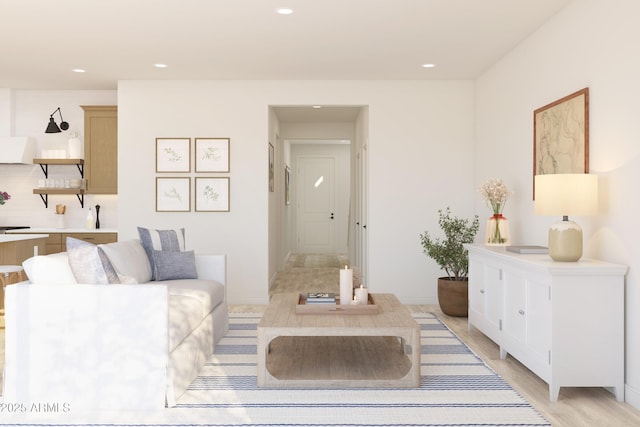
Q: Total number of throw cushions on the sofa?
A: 3